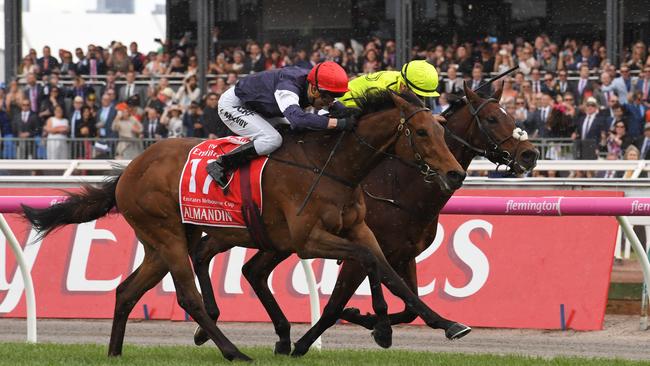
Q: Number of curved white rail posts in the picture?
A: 3